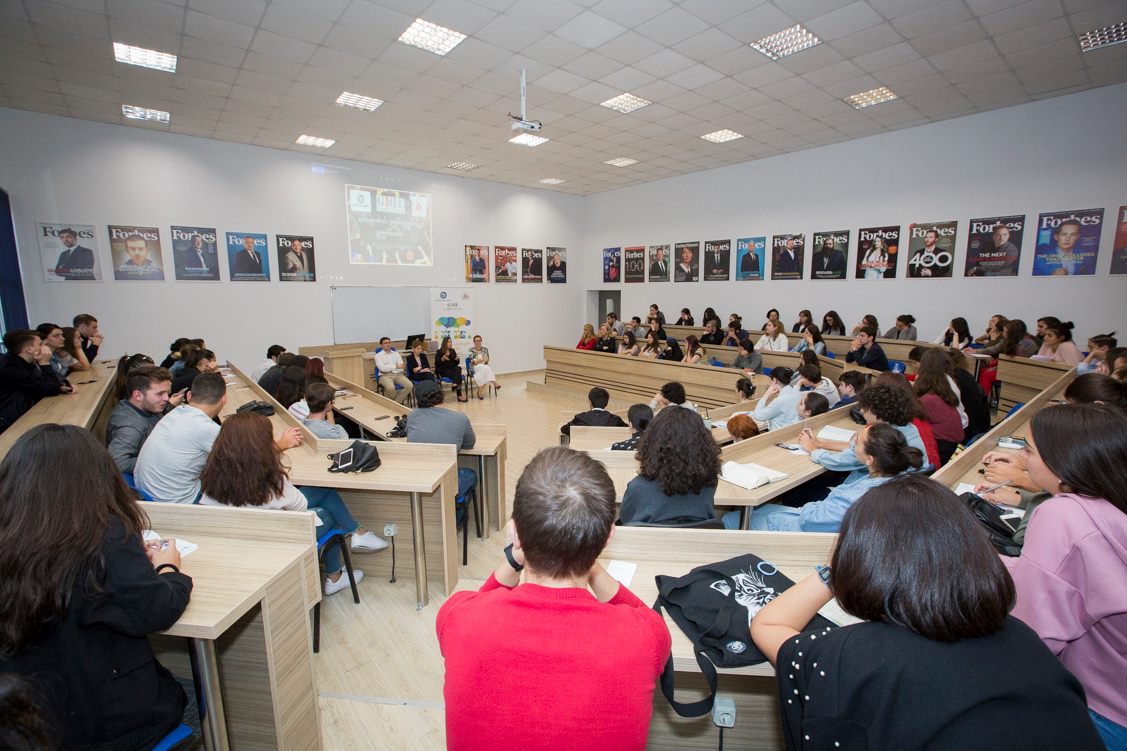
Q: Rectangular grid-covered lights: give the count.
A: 14